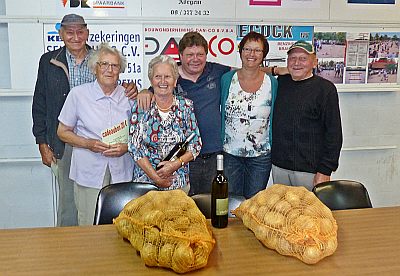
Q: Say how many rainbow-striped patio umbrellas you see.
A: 0